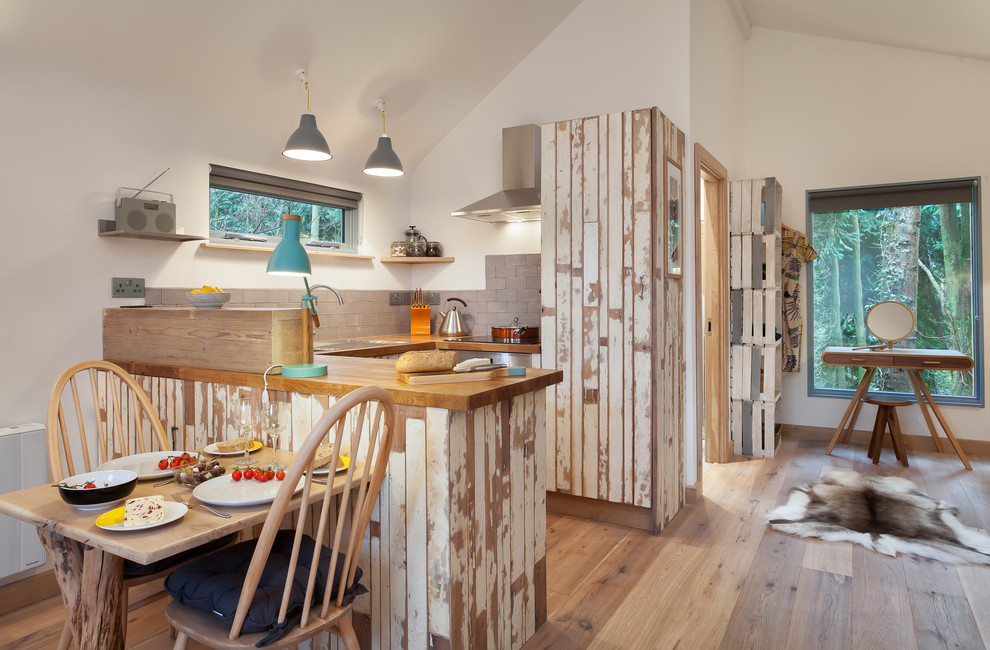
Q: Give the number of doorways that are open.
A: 1